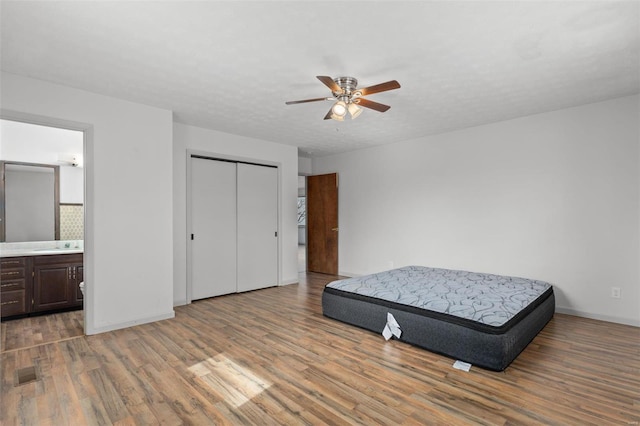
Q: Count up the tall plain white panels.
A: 2